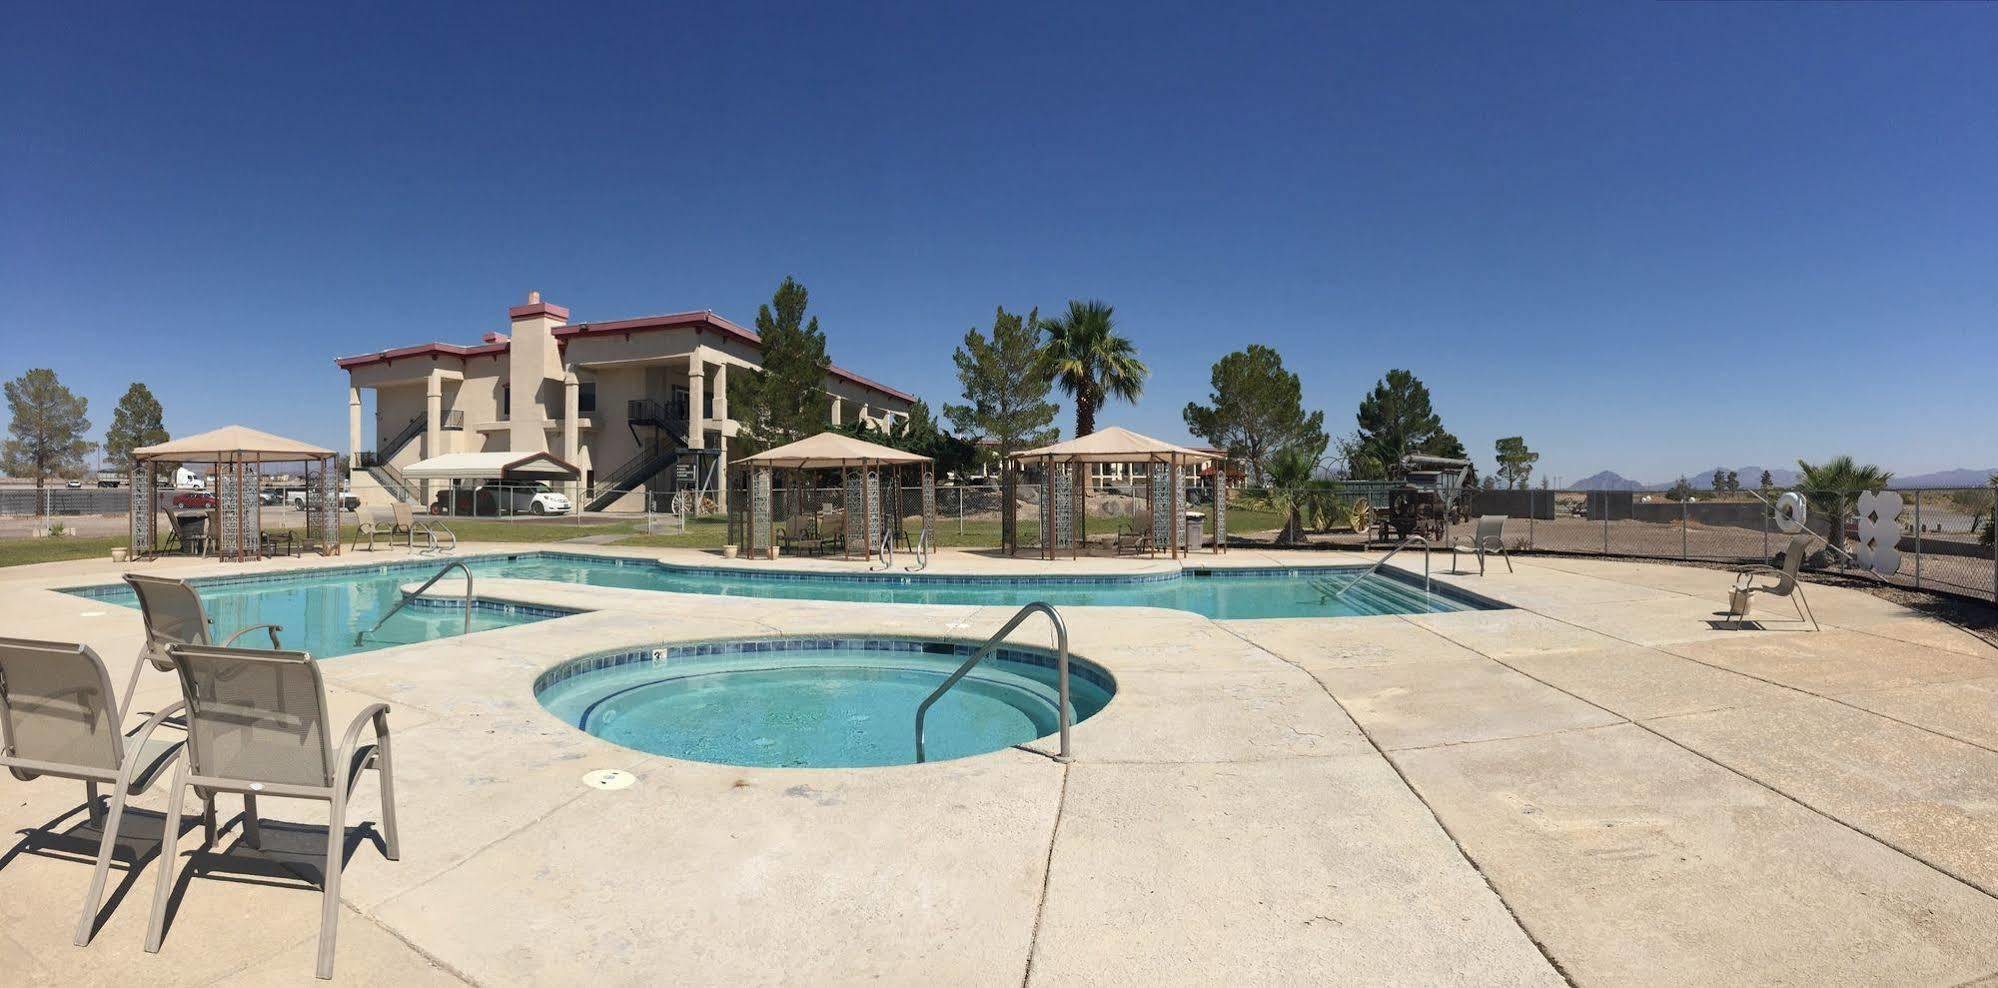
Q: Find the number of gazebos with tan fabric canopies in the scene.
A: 3